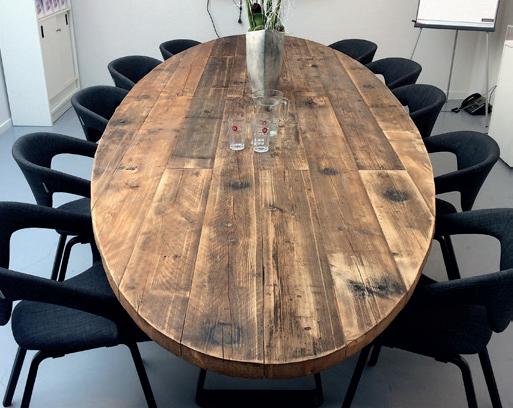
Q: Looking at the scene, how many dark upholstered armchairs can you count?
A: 10